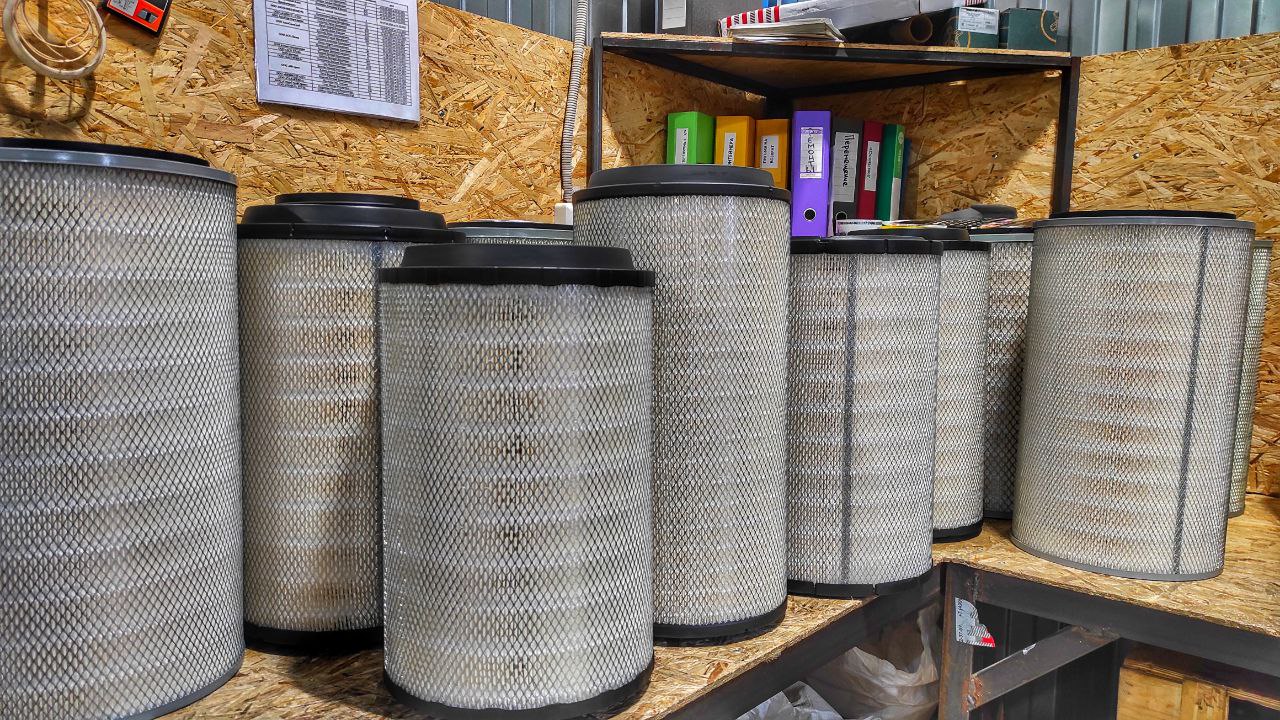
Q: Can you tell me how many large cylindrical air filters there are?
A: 10